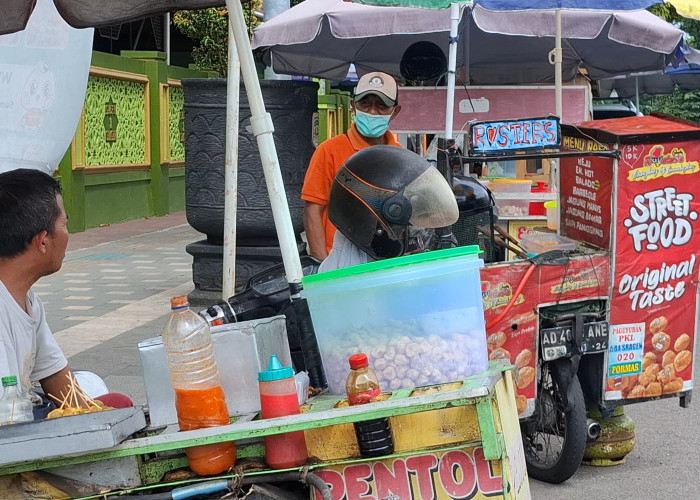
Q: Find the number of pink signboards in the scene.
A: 1